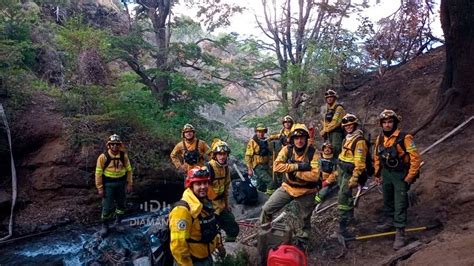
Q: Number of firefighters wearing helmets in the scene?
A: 11